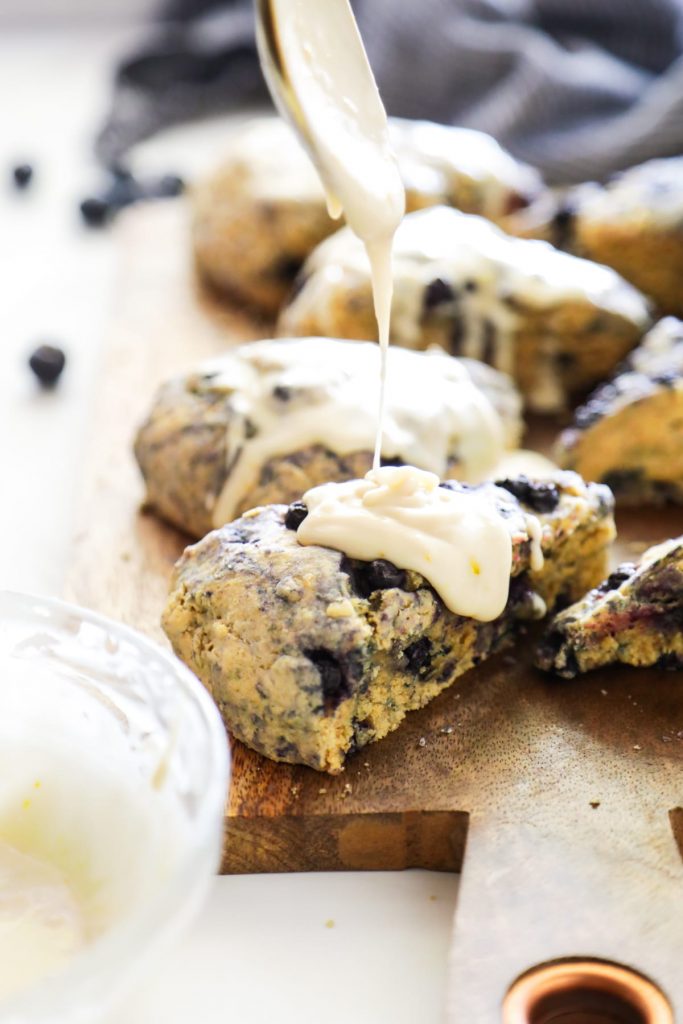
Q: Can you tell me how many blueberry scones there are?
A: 7